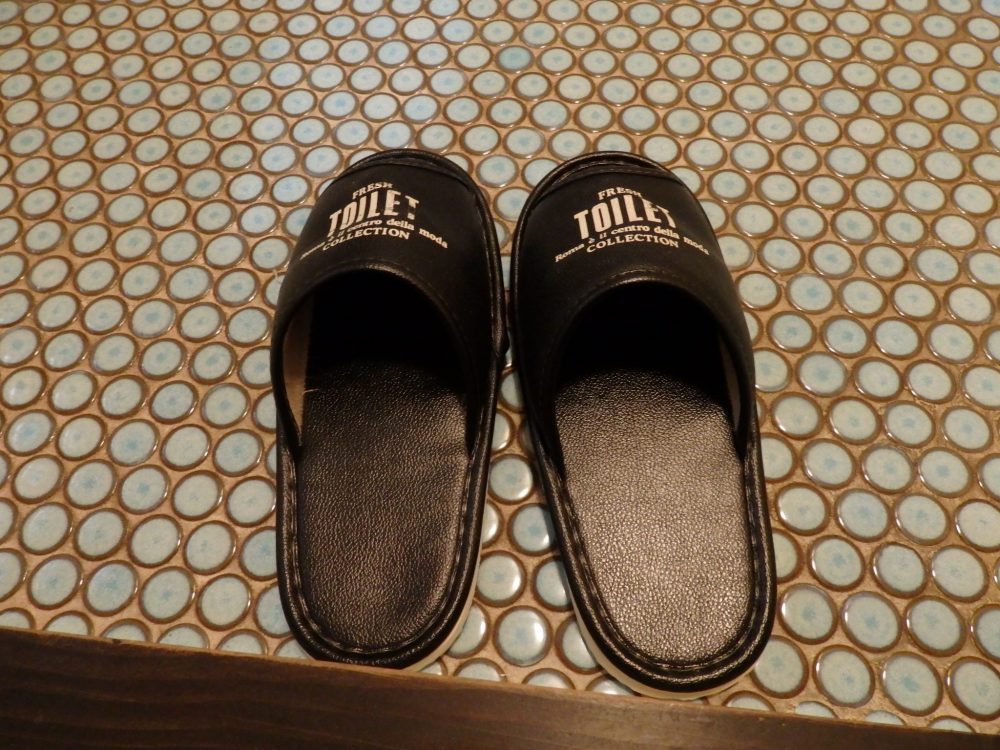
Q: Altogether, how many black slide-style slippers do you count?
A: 2